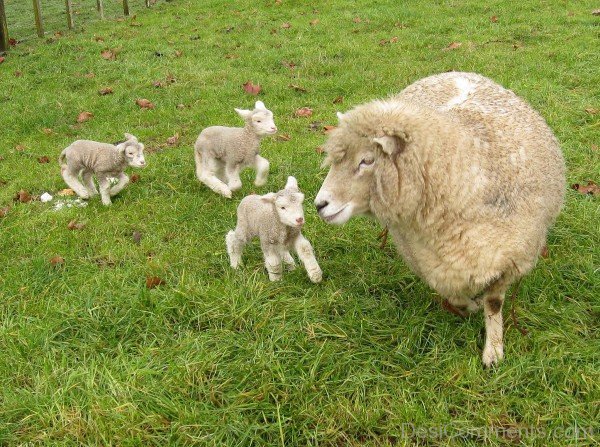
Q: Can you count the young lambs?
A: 3